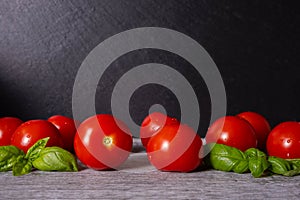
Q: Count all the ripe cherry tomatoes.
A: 9